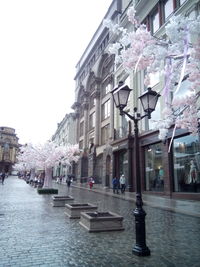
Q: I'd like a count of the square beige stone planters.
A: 3